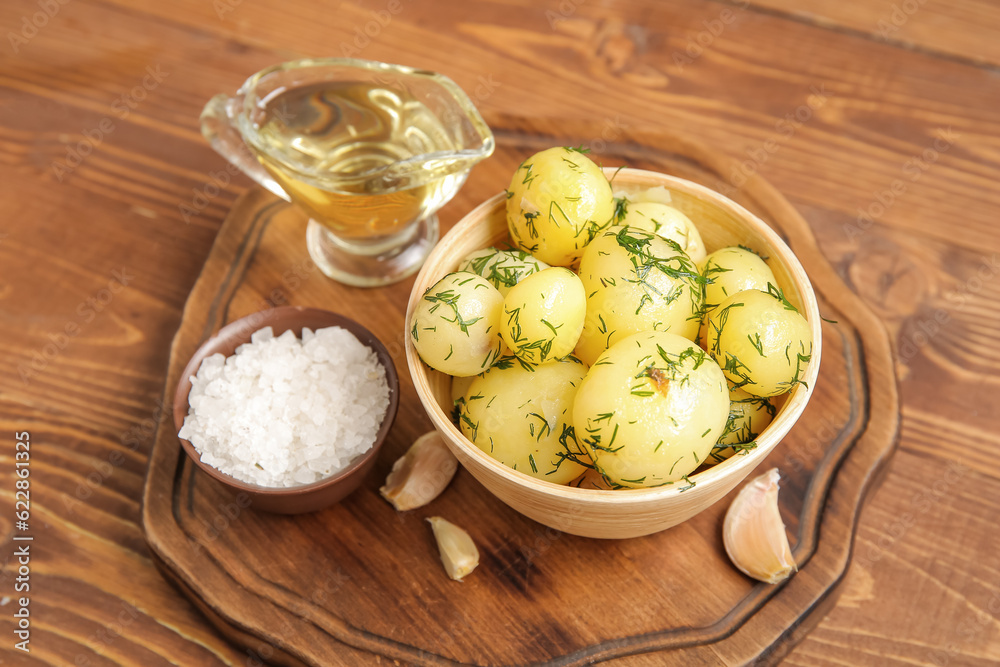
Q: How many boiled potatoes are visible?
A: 11